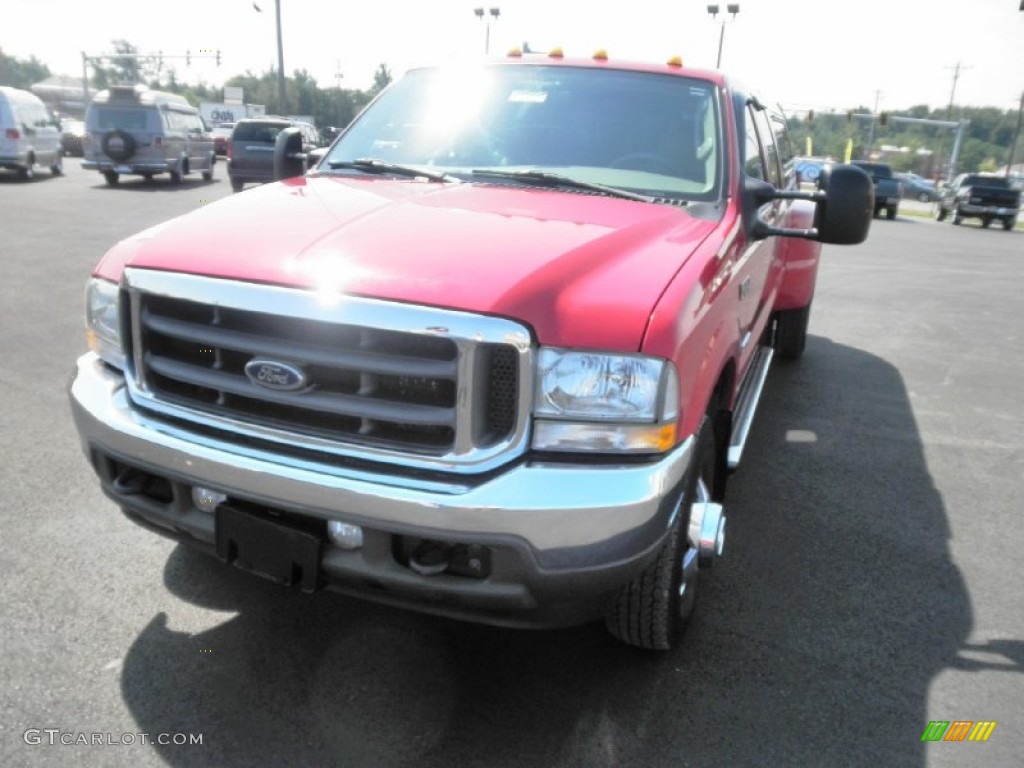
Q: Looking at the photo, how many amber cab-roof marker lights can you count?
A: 4